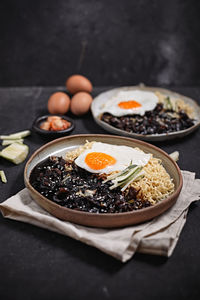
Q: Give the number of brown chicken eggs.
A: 3